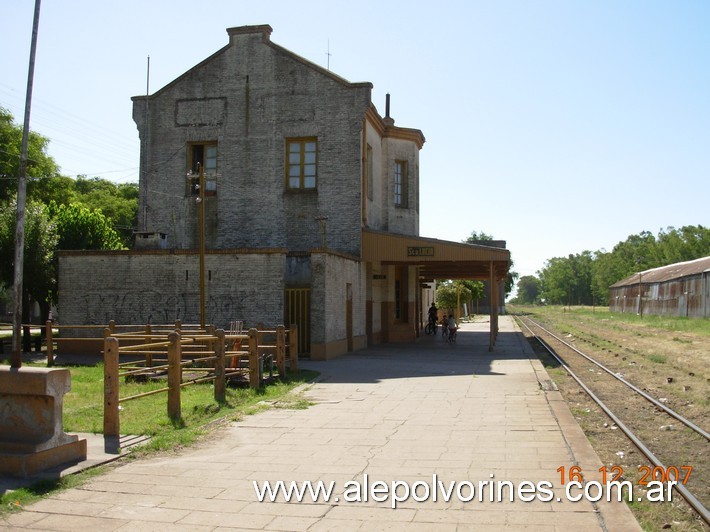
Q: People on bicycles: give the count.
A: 2